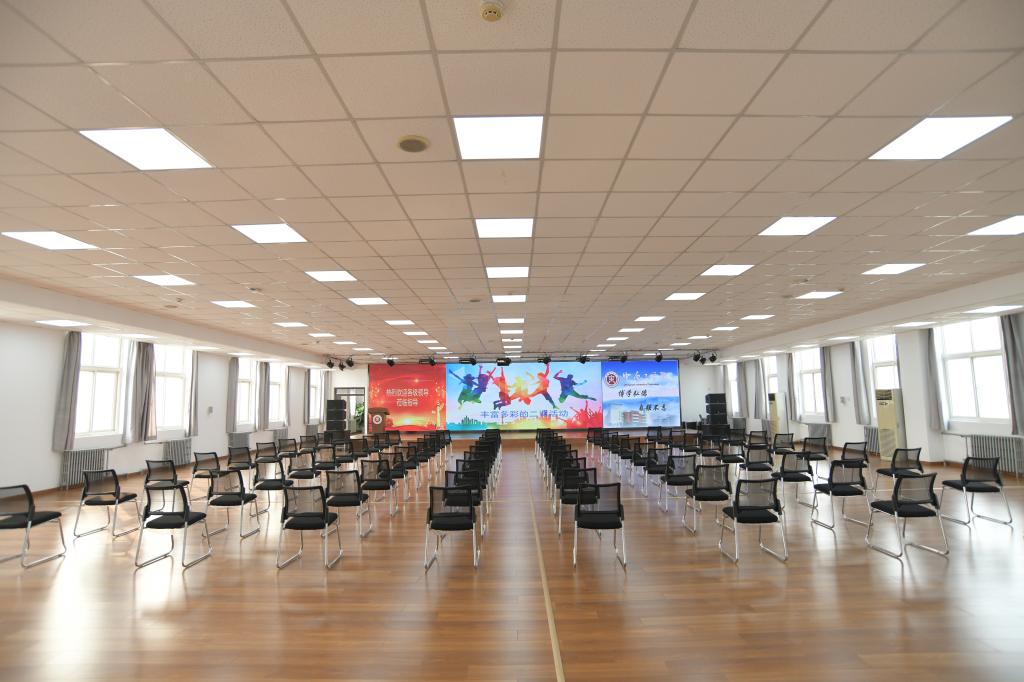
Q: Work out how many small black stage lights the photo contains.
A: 14